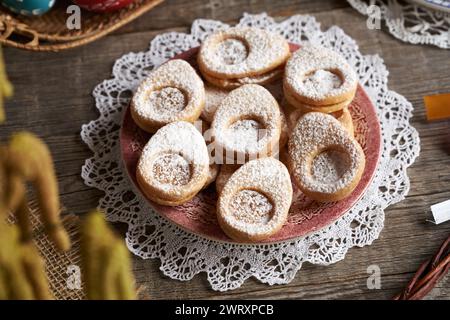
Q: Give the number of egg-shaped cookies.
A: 7